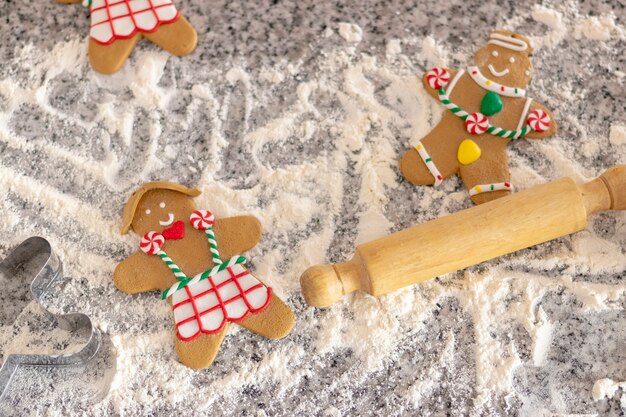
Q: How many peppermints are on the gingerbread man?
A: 3